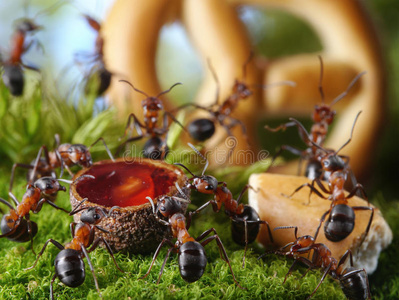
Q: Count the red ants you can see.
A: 12